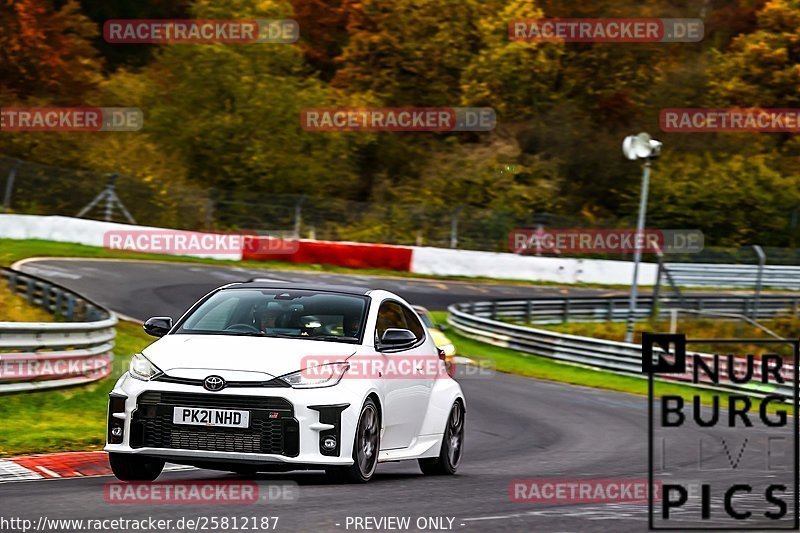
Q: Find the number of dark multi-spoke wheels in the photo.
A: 2